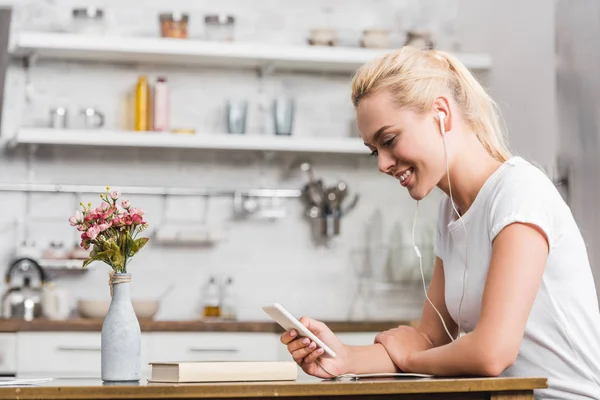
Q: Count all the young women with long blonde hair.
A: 1